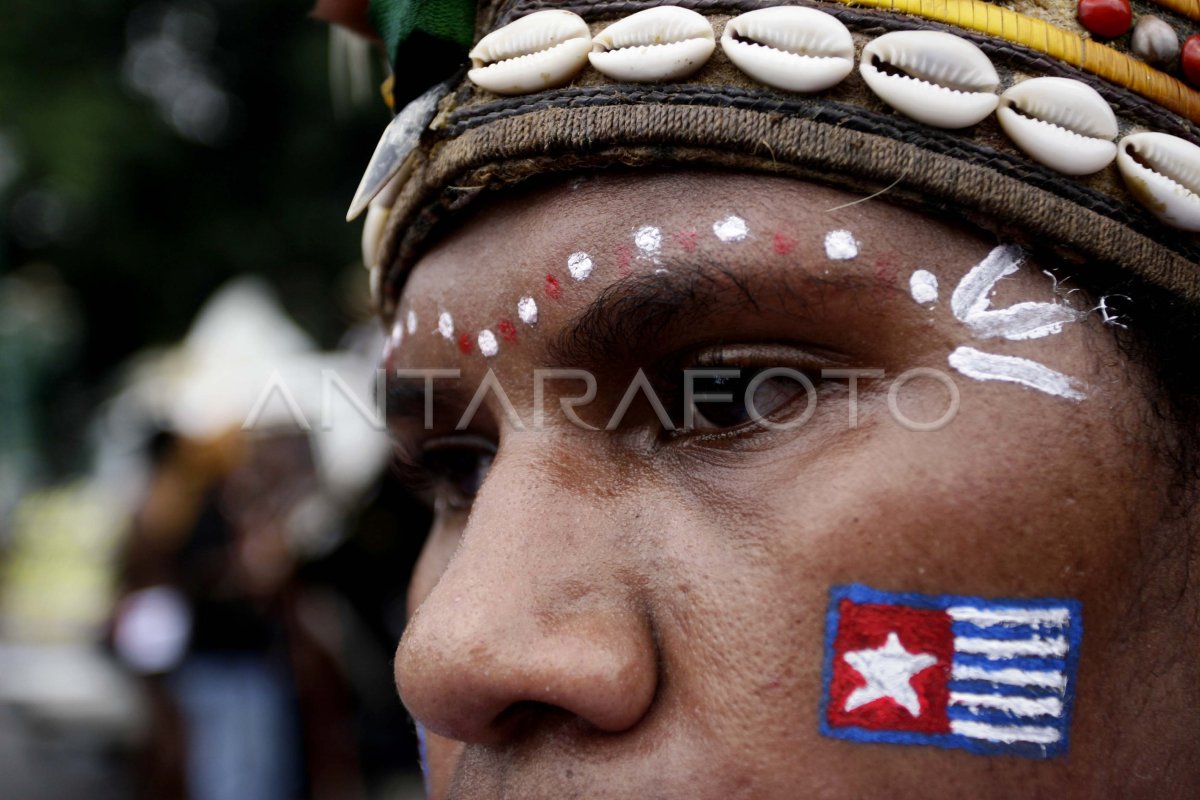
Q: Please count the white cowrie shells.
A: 6